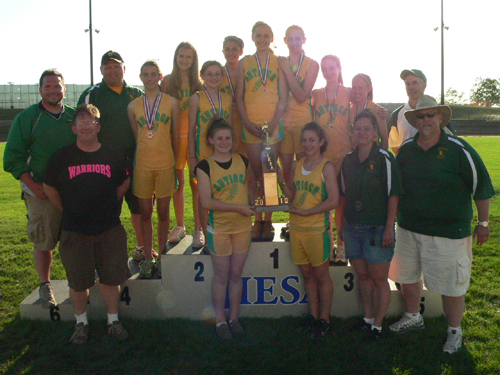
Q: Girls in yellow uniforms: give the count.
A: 10